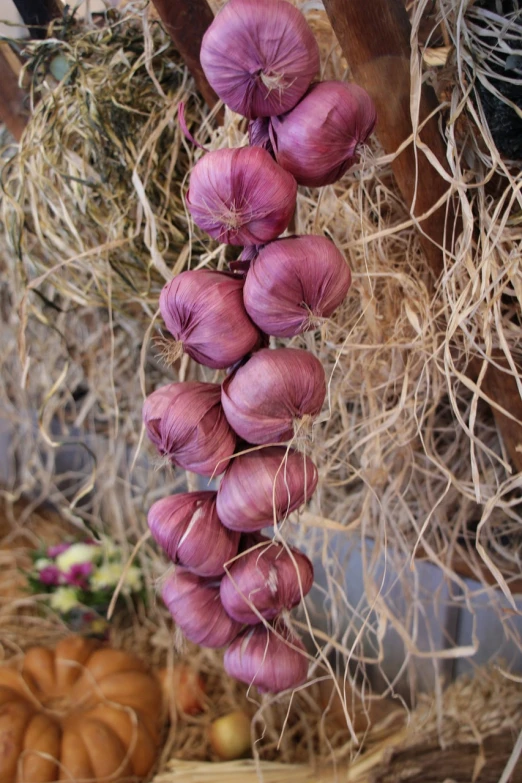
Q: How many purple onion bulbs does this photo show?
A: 12